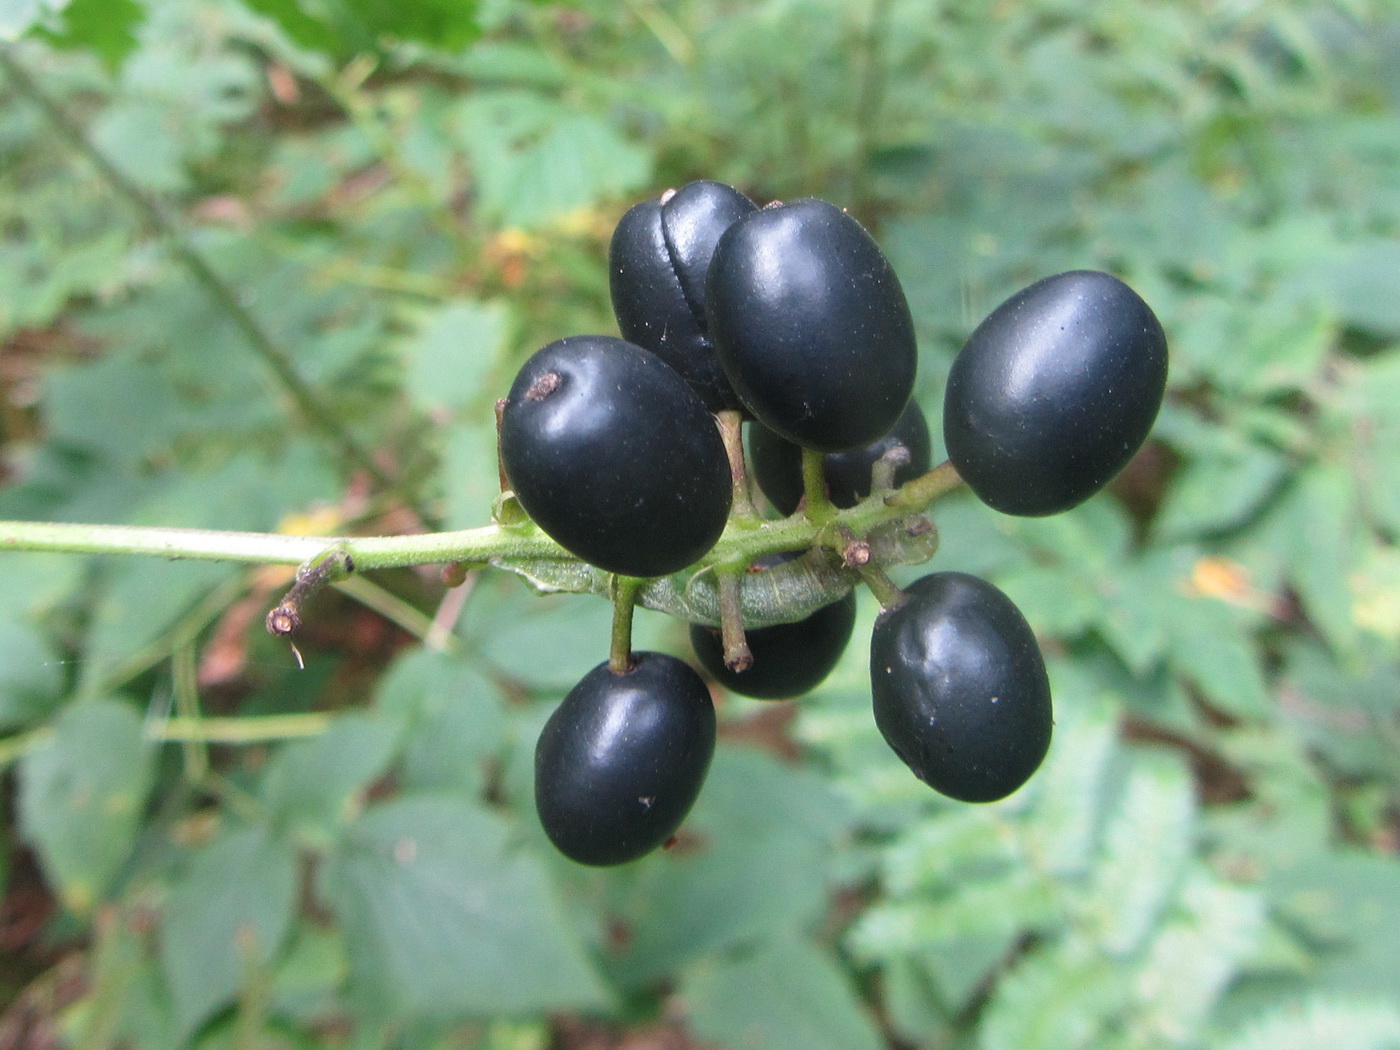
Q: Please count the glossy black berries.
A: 8